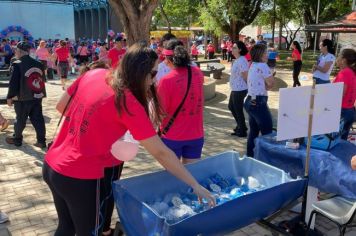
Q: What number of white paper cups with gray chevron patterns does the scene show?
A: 0